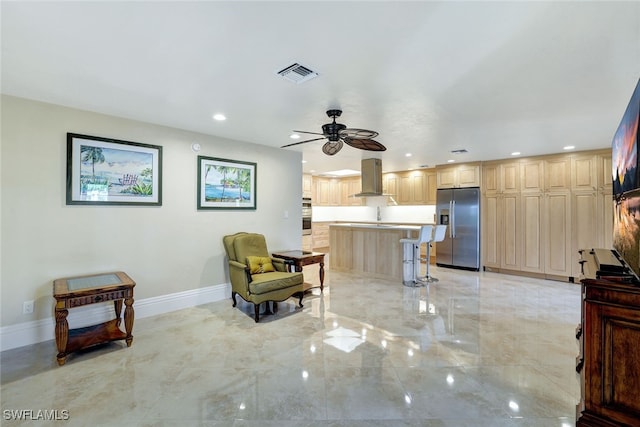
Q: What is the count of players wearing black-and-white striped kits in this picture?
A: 0